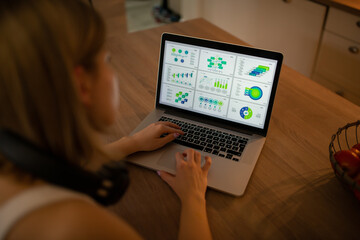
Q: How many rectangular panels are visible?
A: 9